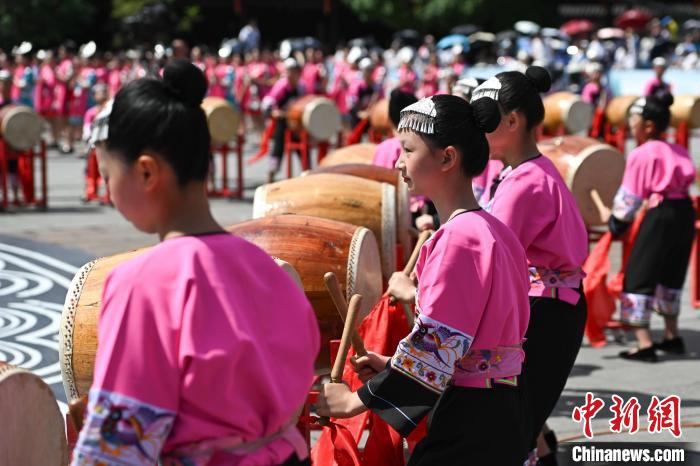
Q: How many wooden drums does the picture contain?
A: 14